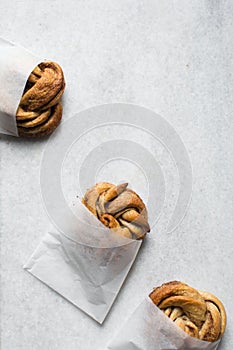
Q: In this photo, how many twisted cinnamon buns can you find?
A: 3